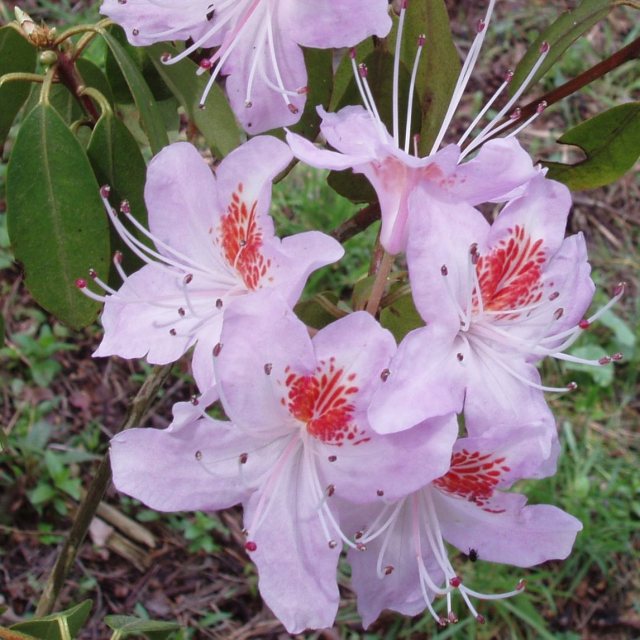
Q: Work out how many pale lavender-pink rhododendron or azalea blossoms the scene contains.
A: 6